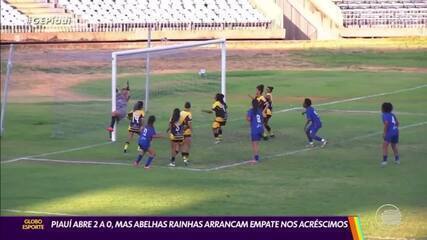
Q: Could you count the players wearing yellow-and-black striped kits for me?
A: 6